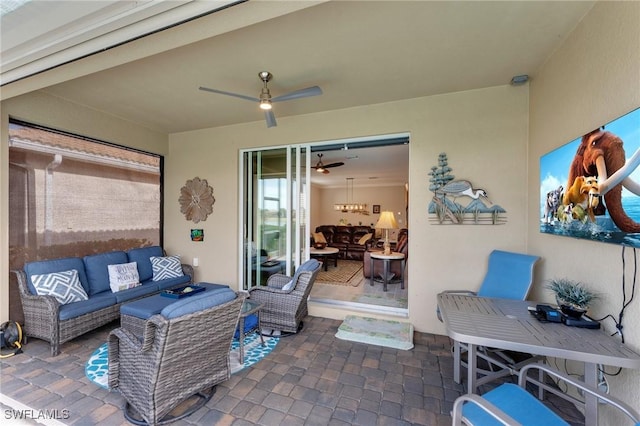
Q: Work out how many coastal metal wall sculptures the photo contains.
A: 1